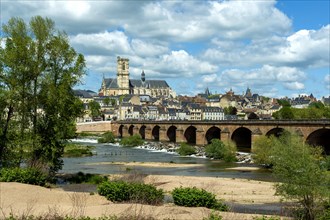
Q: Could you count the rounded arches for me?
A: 10